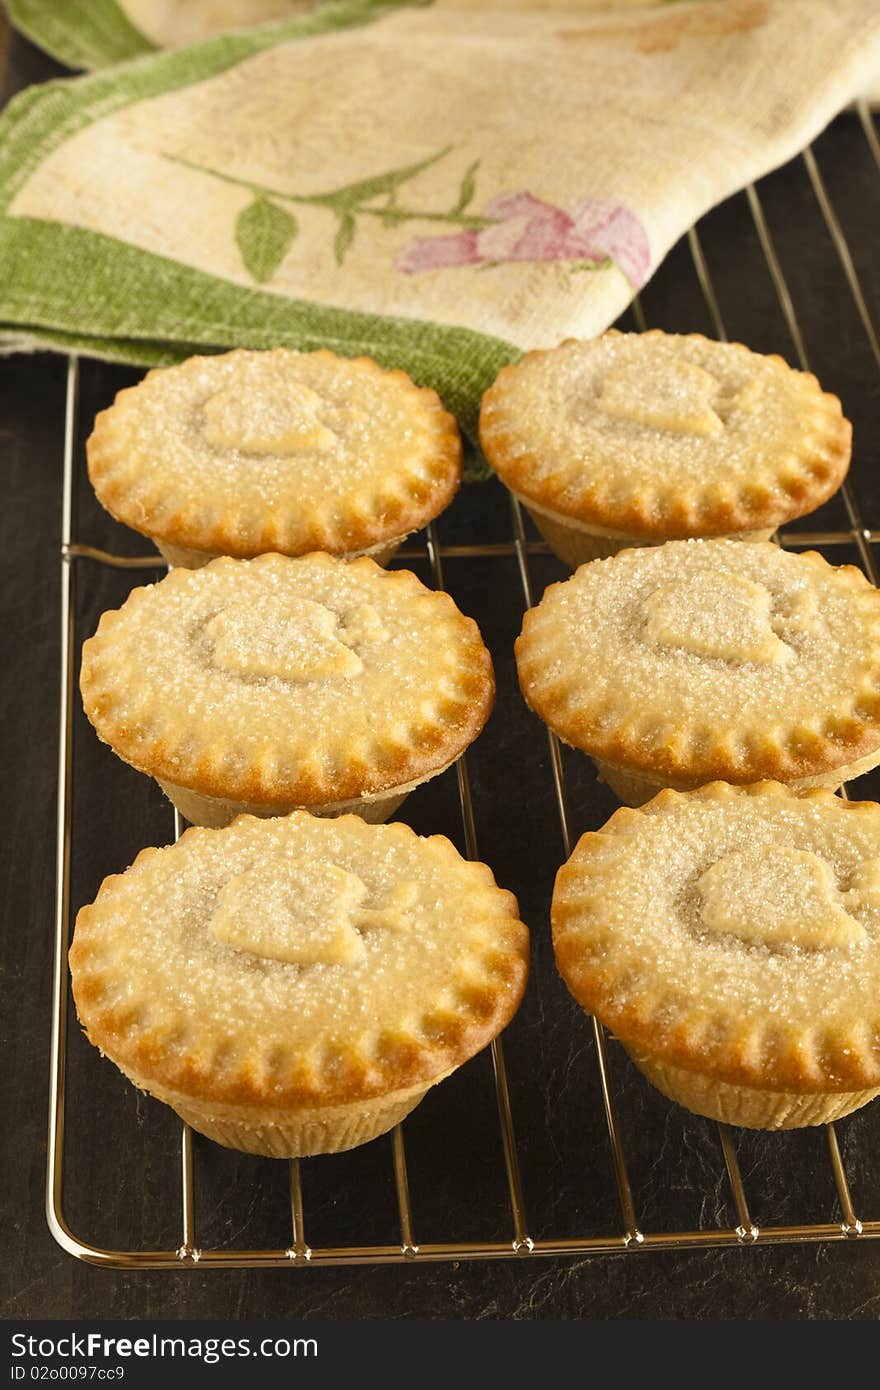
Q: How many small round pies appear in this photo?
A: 6